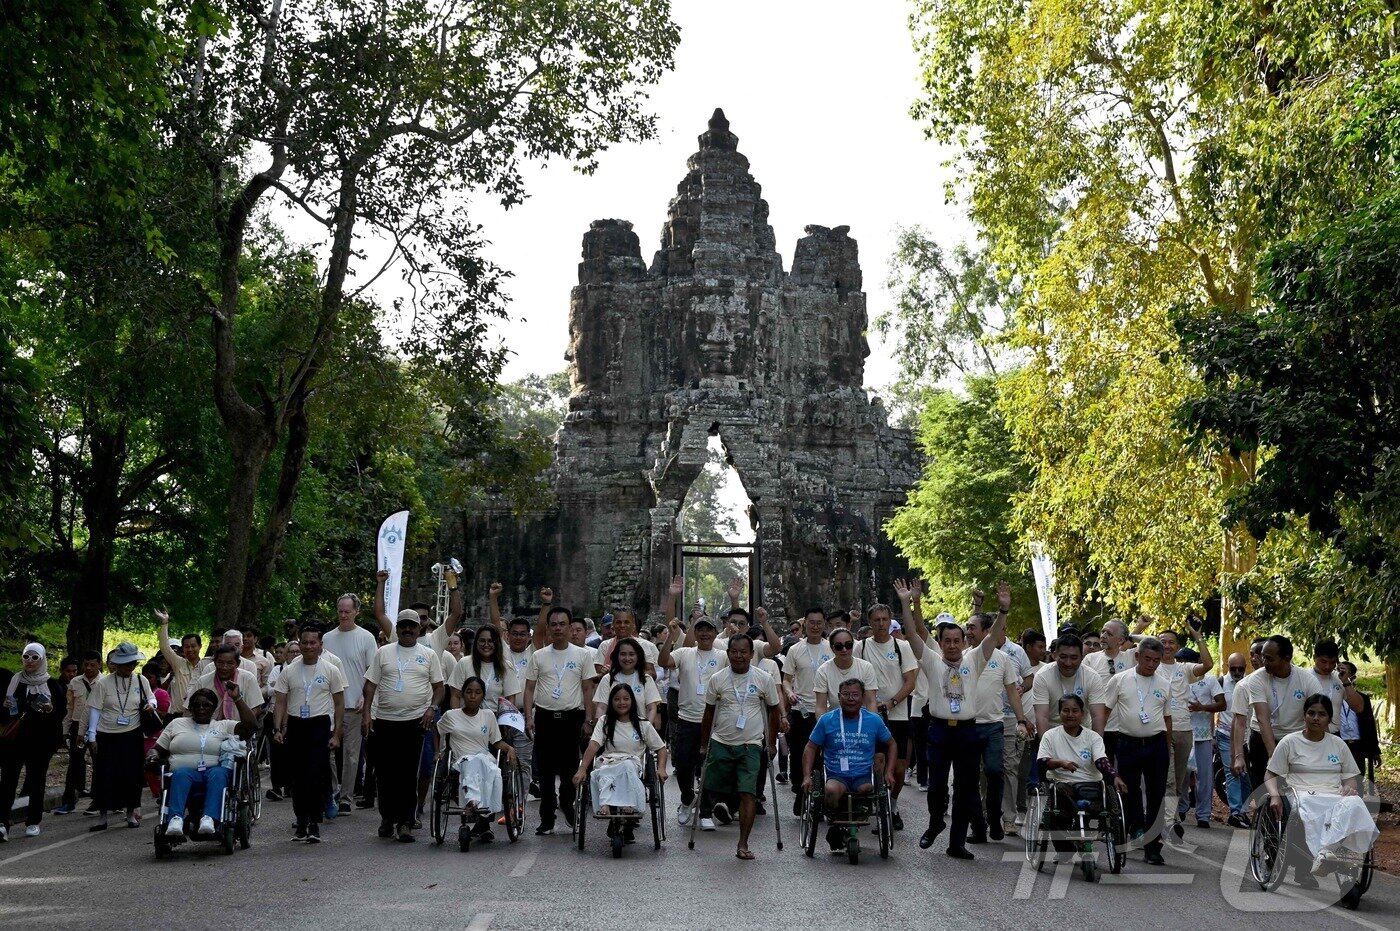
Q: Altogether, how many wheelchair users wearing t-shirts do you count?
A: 6